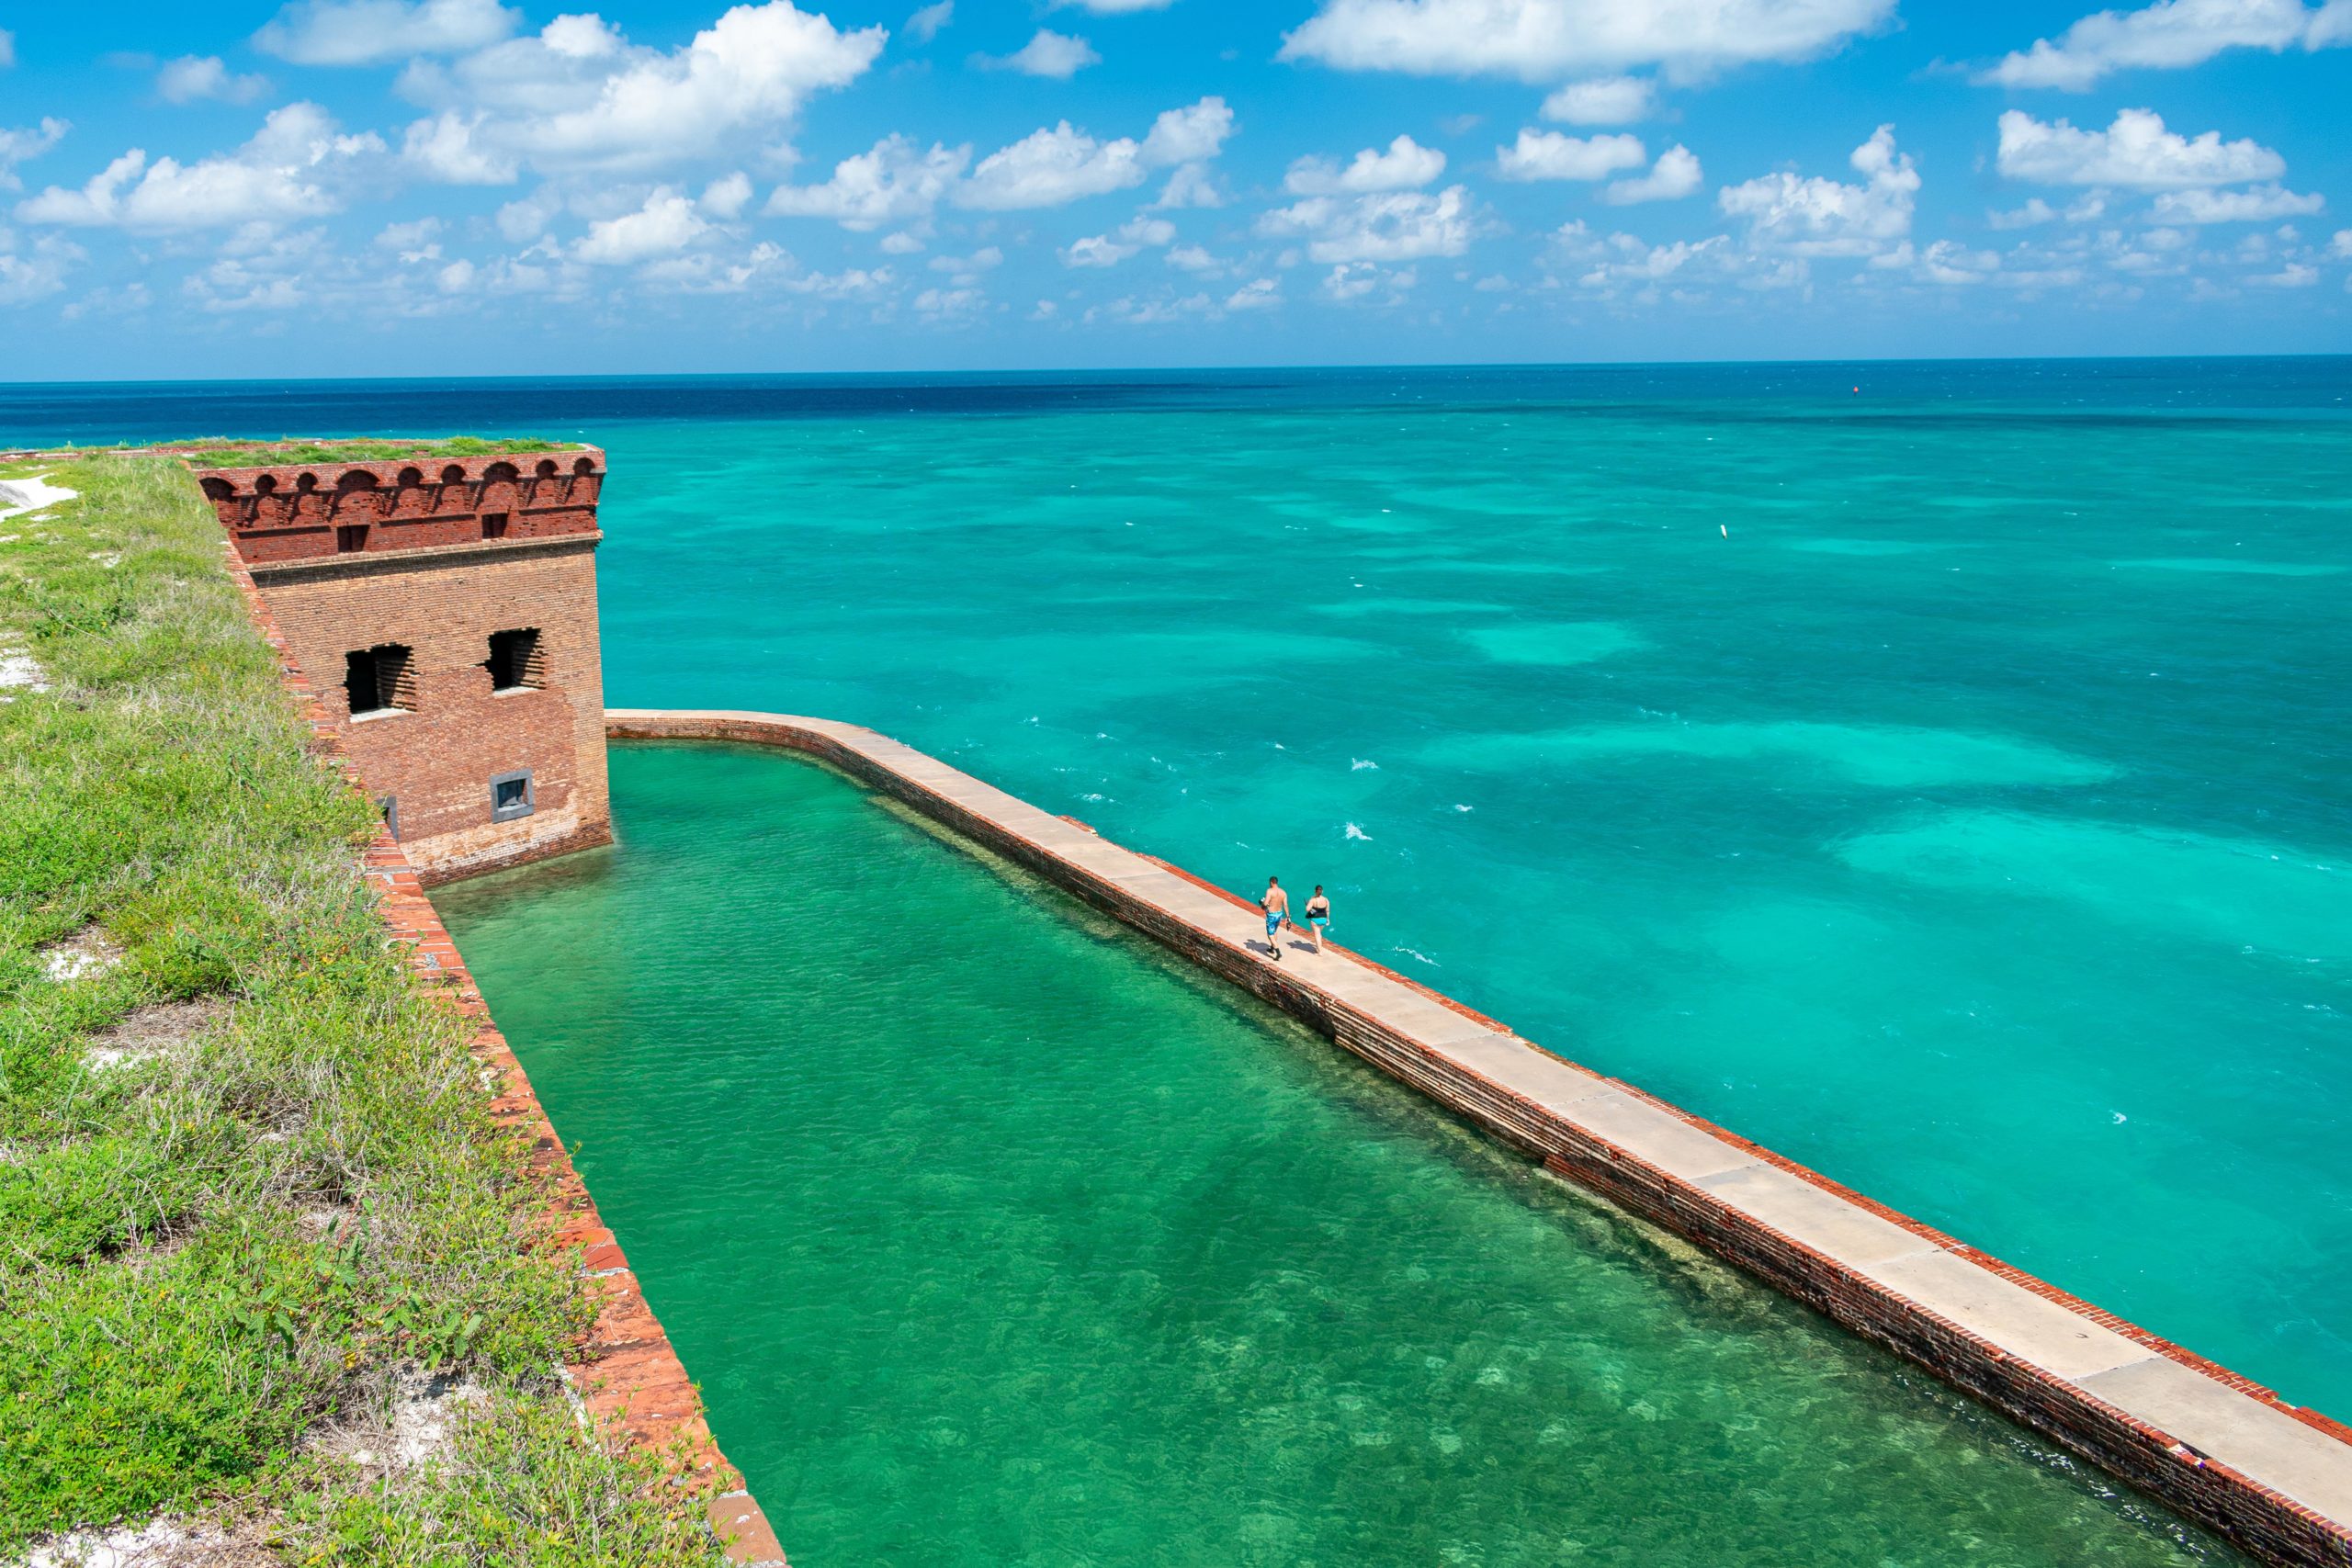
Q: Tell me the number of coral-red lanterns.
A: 0